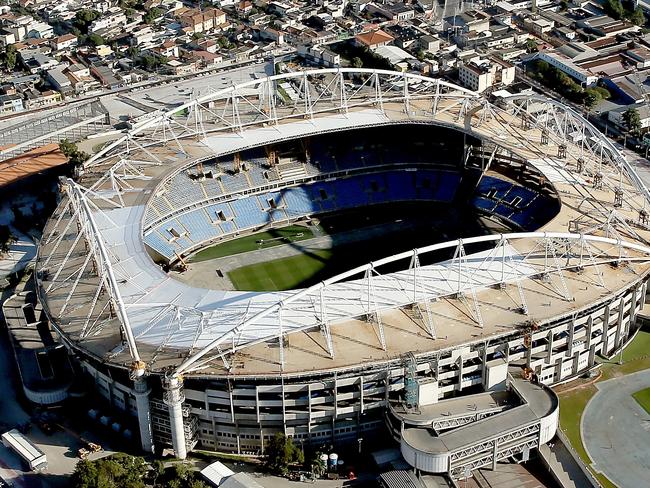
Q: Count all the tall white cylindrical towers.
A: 2